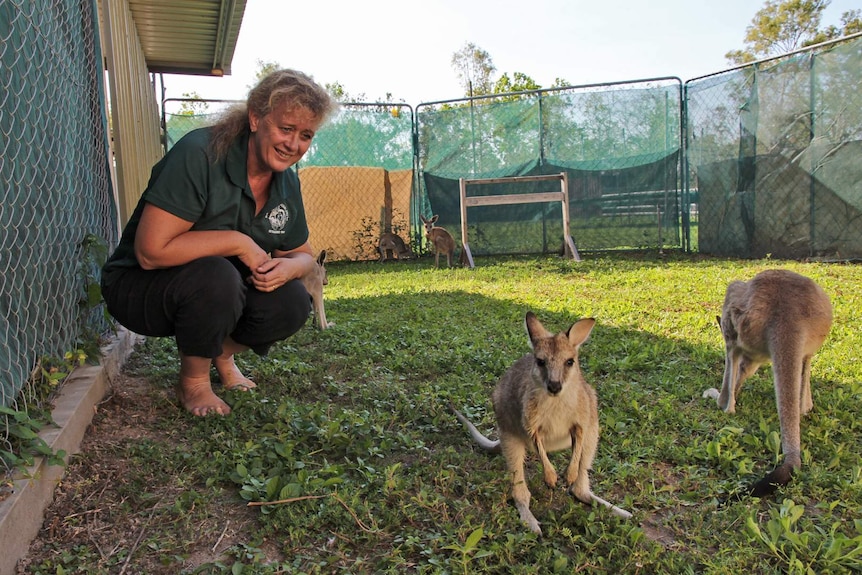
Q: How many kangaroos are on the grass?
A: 5